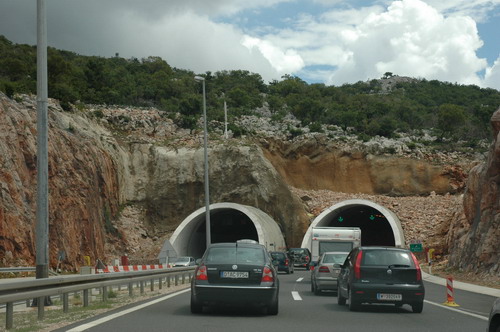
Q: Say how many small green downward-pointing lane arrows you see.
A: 2